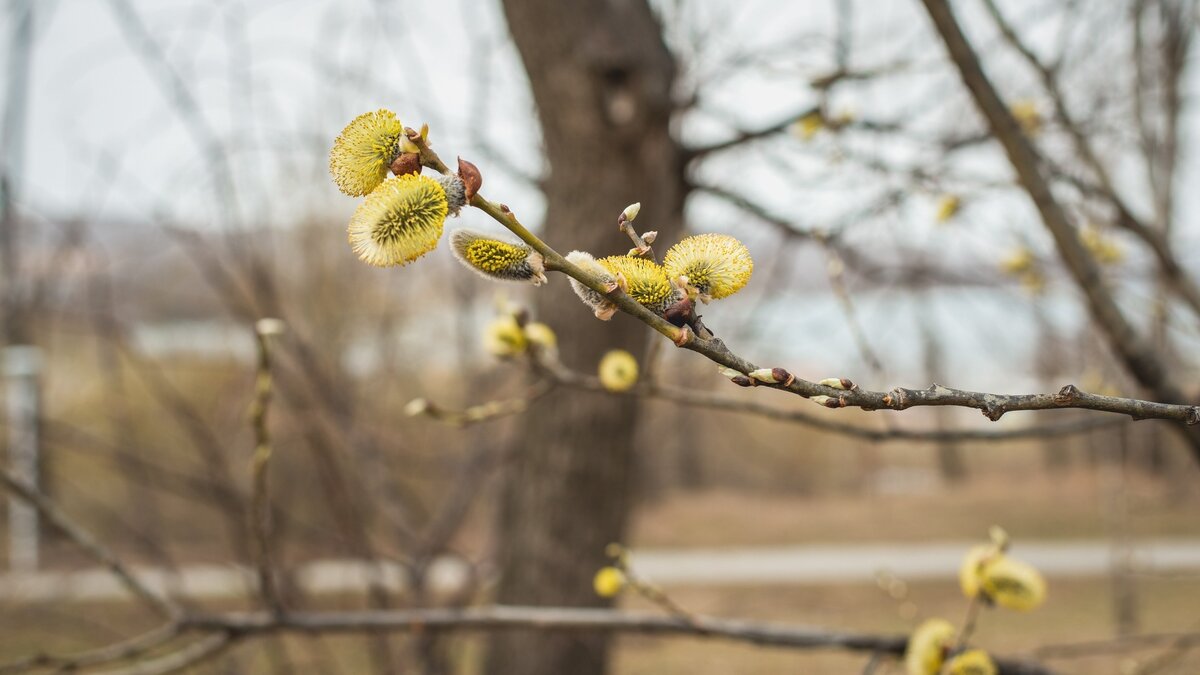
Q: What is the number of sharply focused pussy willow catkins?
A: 6